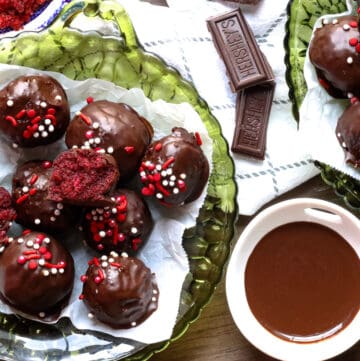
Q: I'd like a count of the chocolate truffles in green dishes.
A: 11